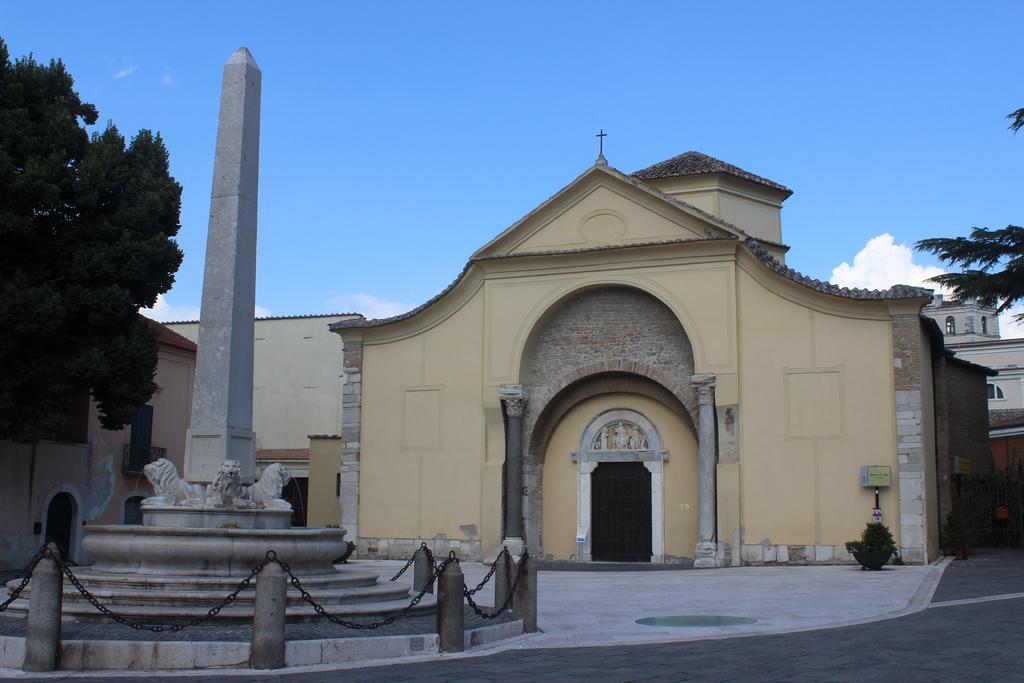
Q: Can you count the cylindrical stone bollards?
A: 6